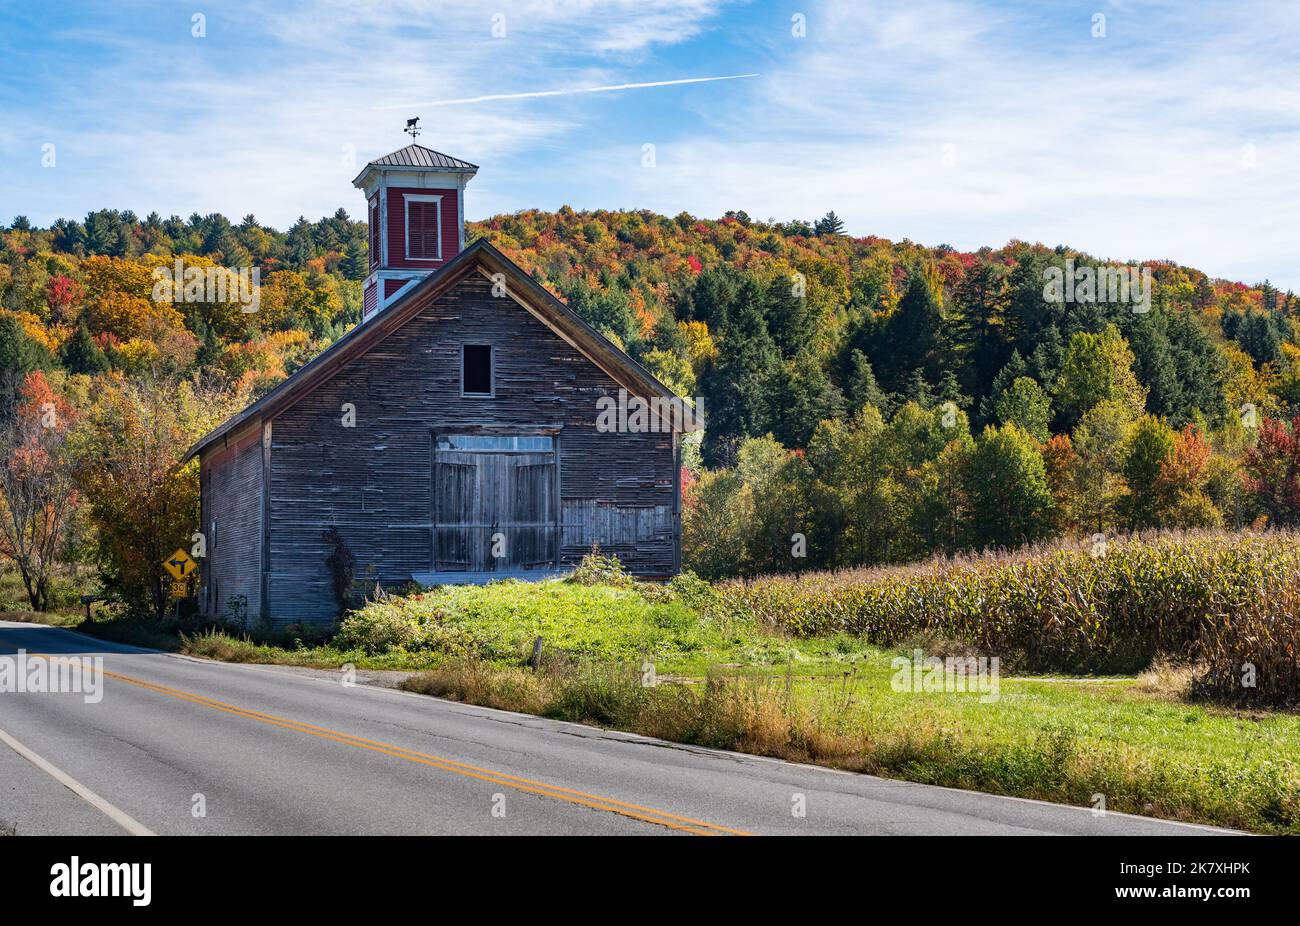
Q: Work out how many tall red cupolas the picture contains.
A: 1